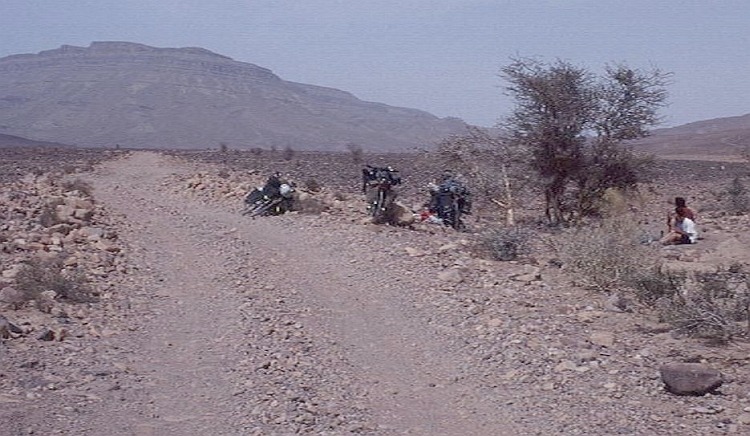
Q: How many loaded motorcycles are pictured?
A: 3